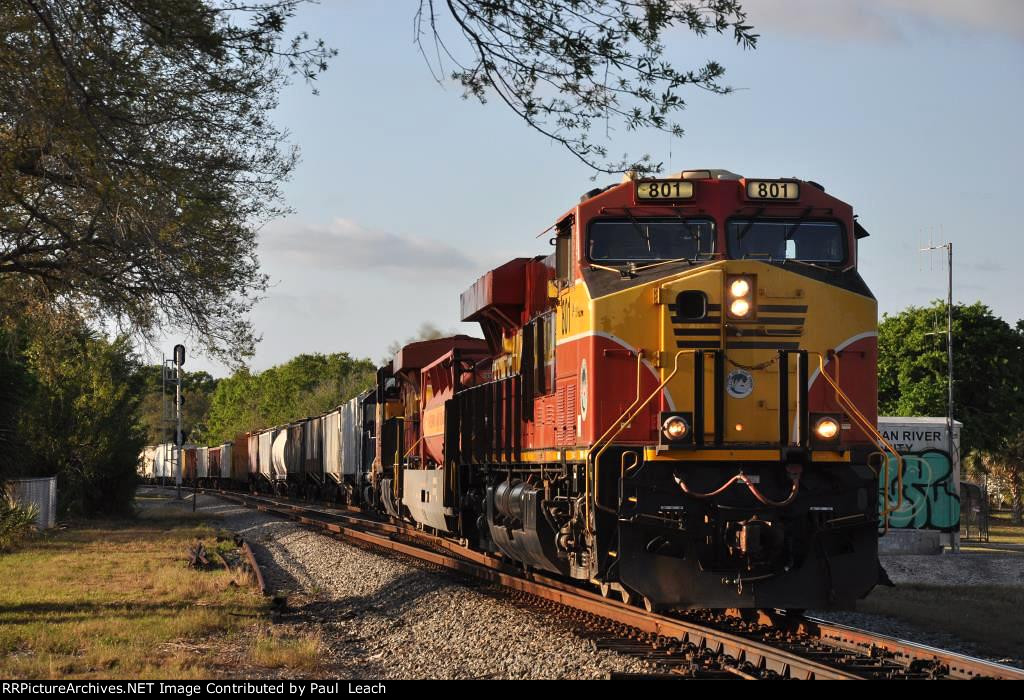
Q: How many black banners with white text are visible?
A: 1